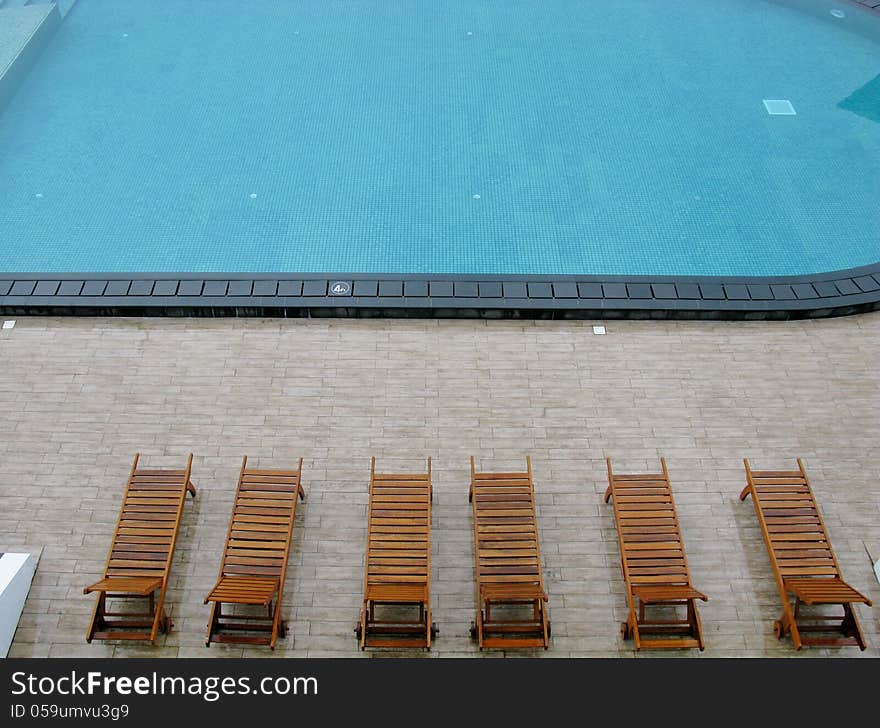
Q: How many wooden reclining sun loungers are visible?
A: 6